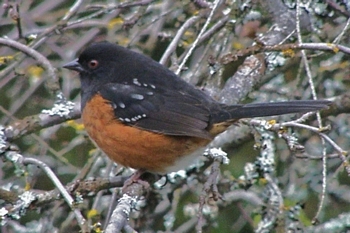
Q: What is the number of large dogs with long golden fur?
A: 0